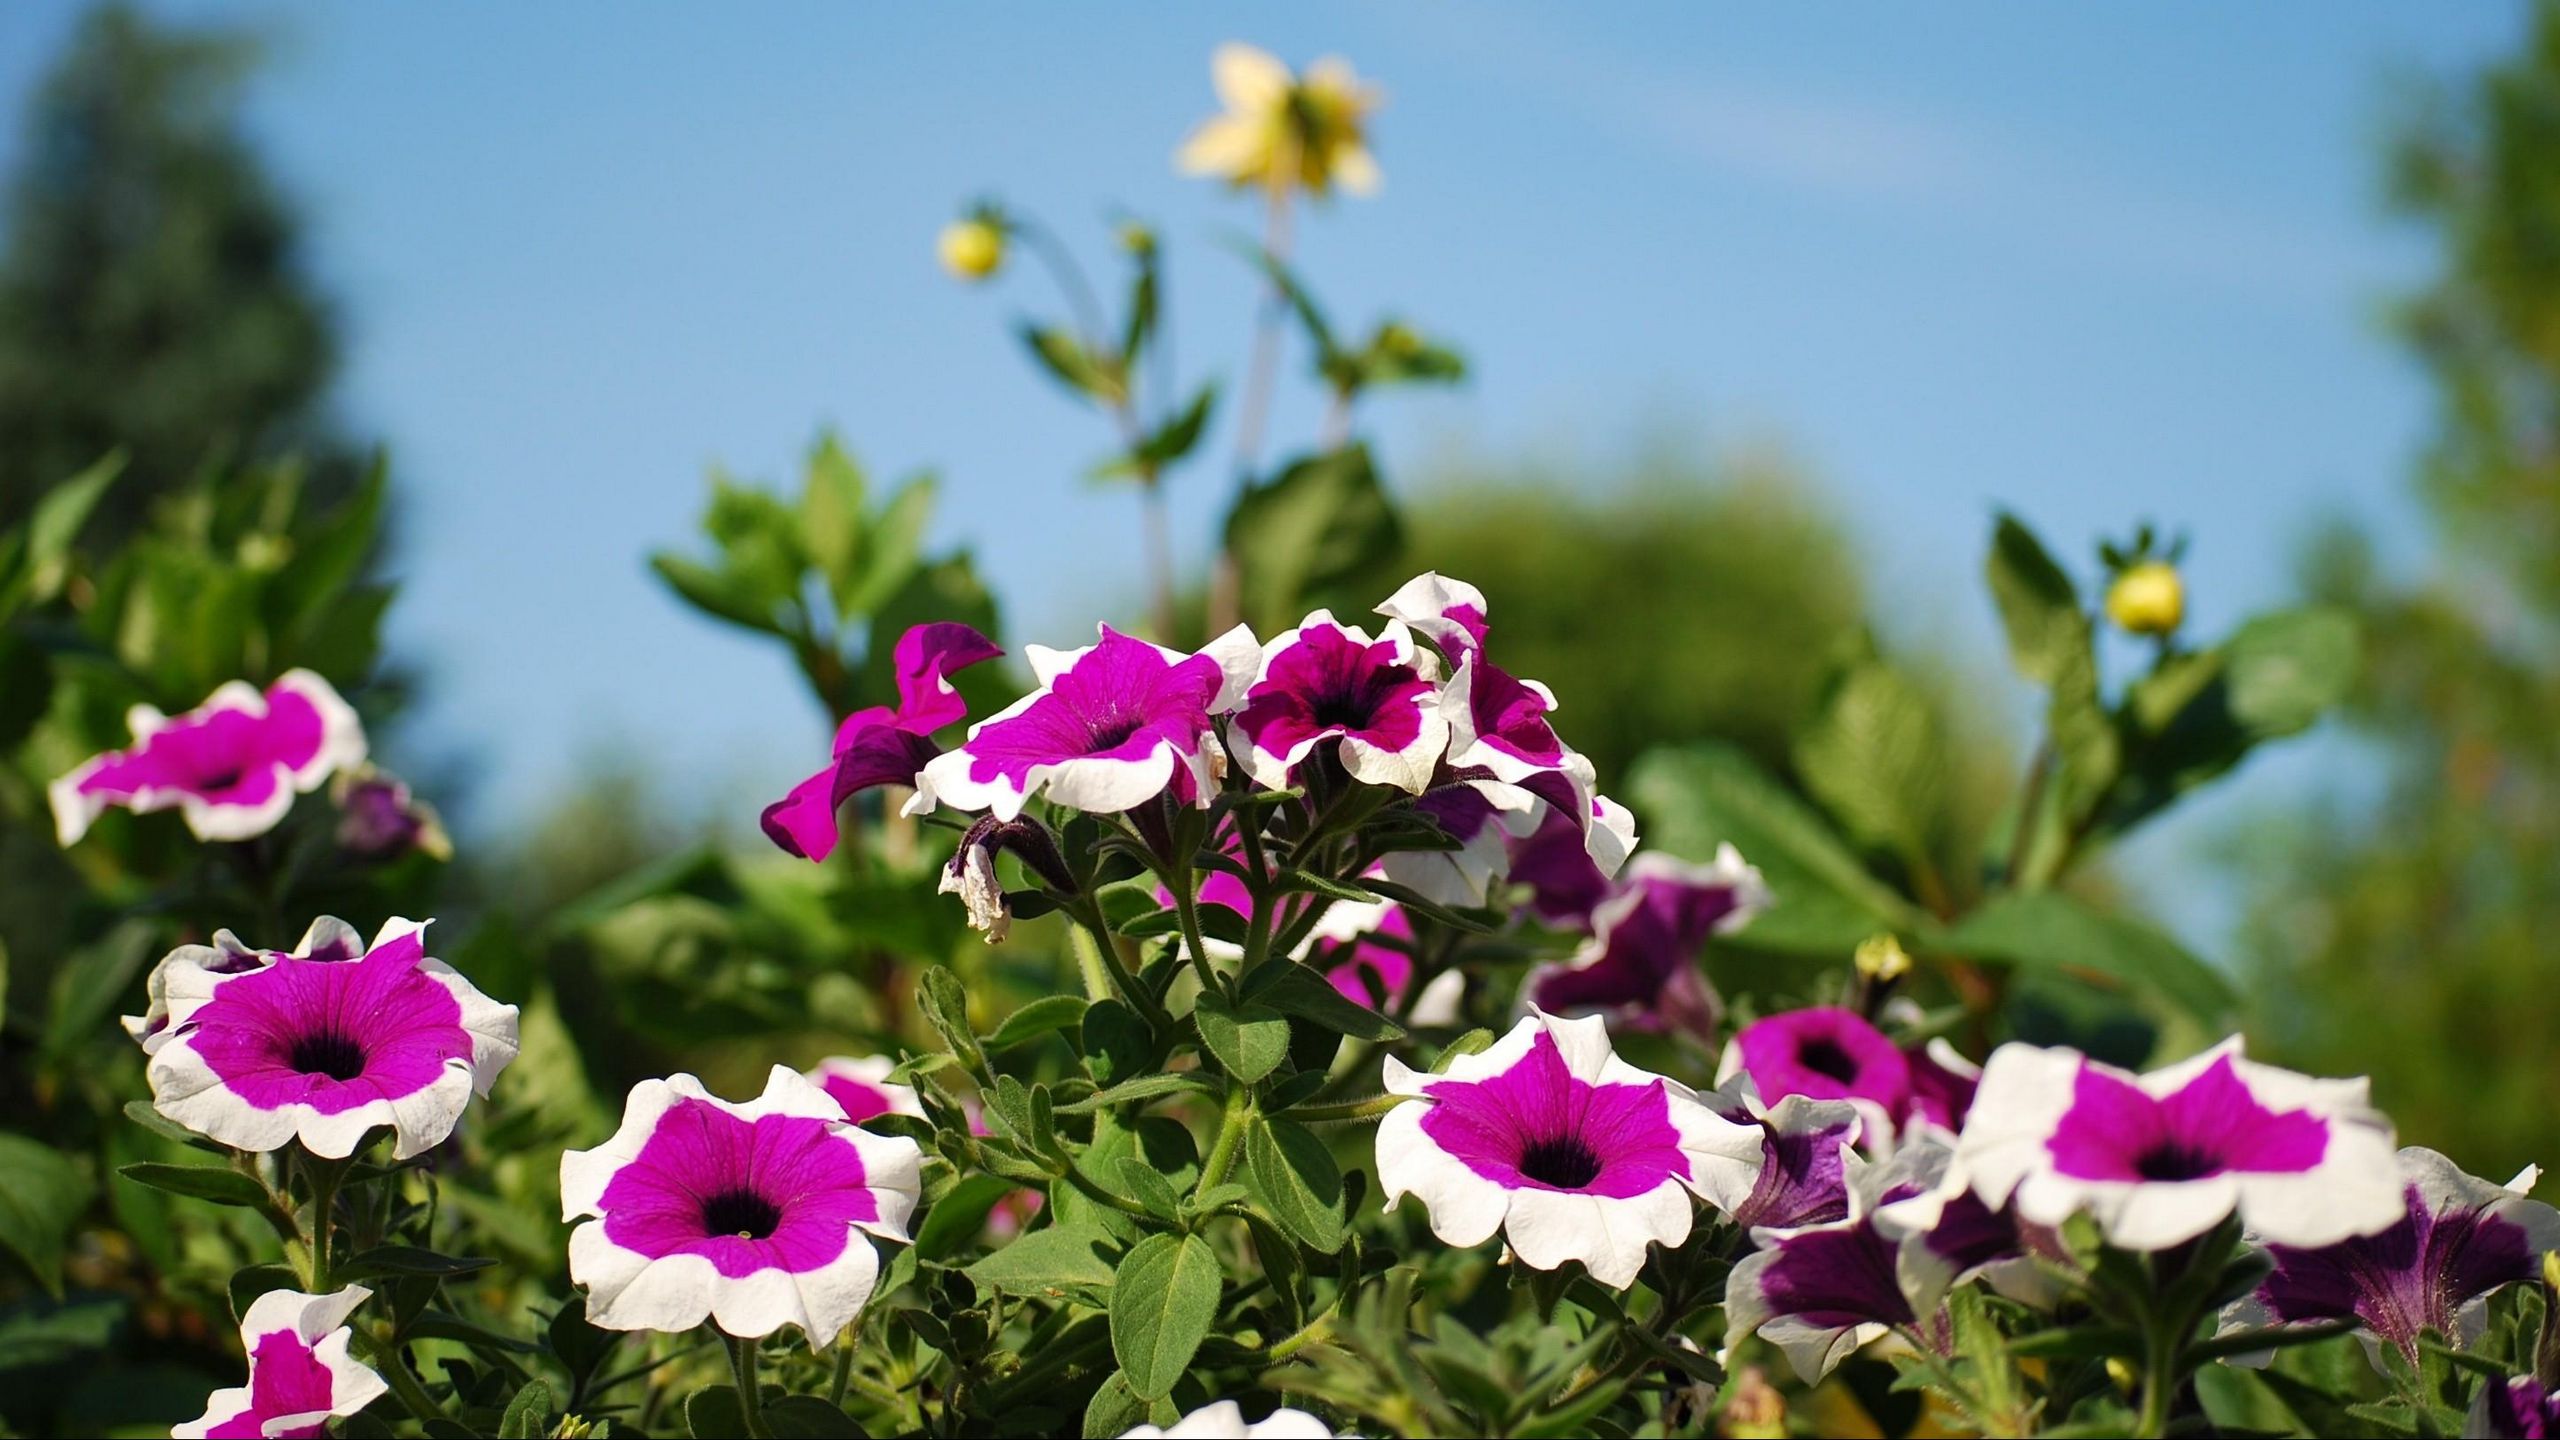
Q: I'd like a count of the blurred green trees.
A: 3